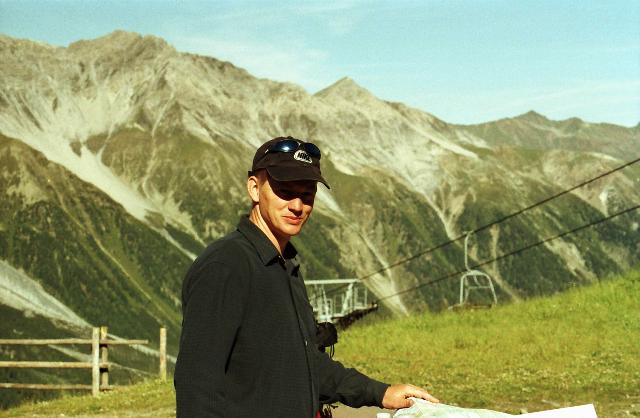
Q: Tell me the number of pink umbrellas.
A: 0